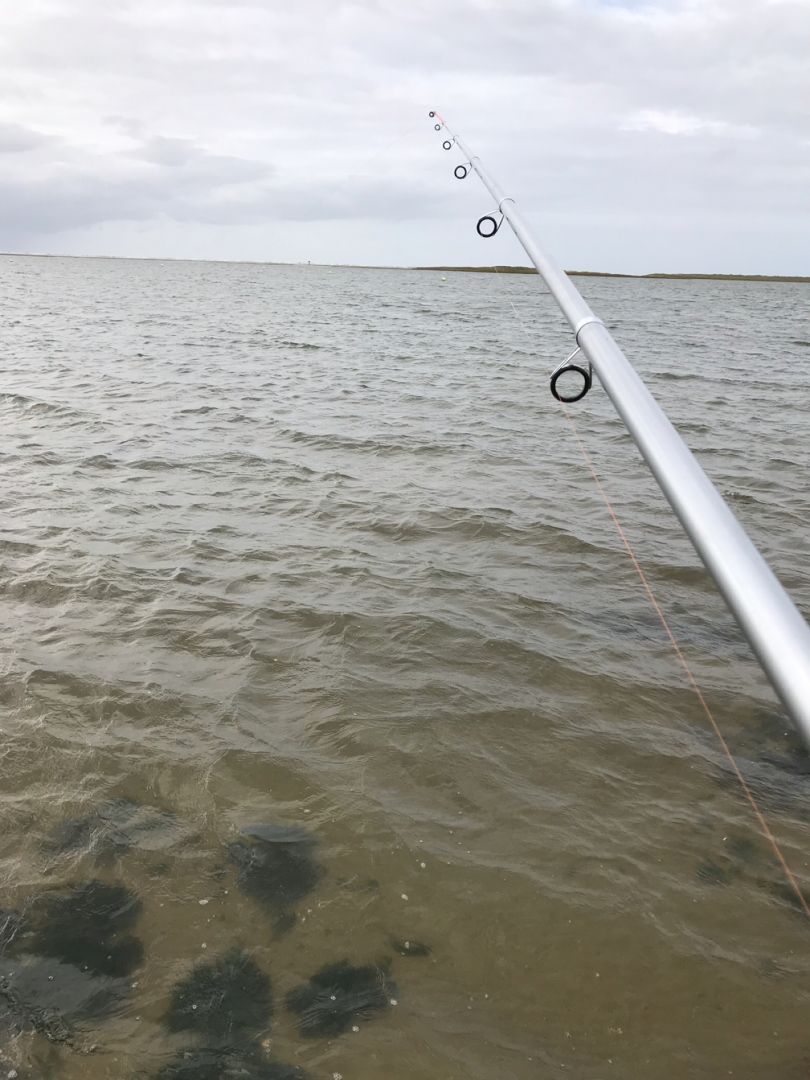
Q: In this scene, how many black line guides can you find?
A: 6